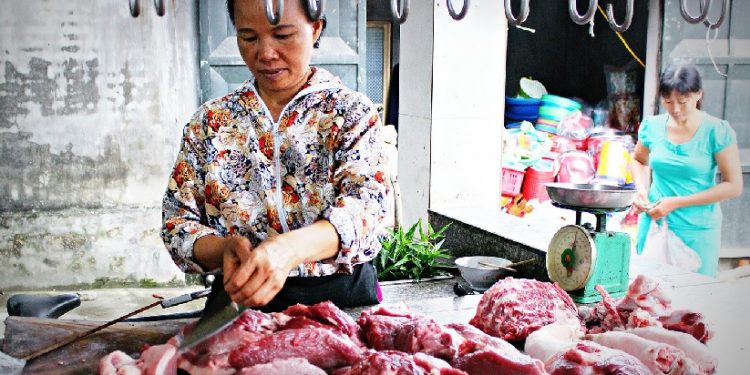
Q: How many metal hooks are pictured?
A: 11